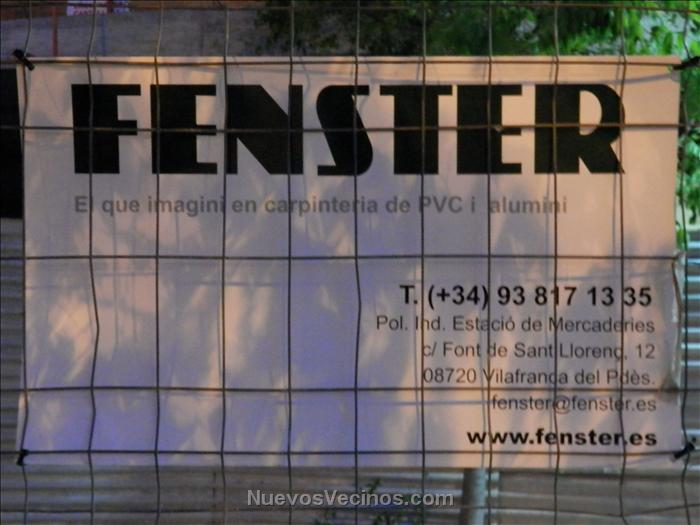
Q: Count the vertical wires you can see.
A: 11